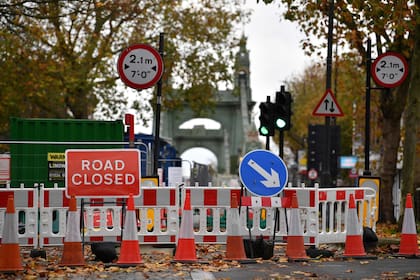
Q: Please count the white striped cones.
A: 8